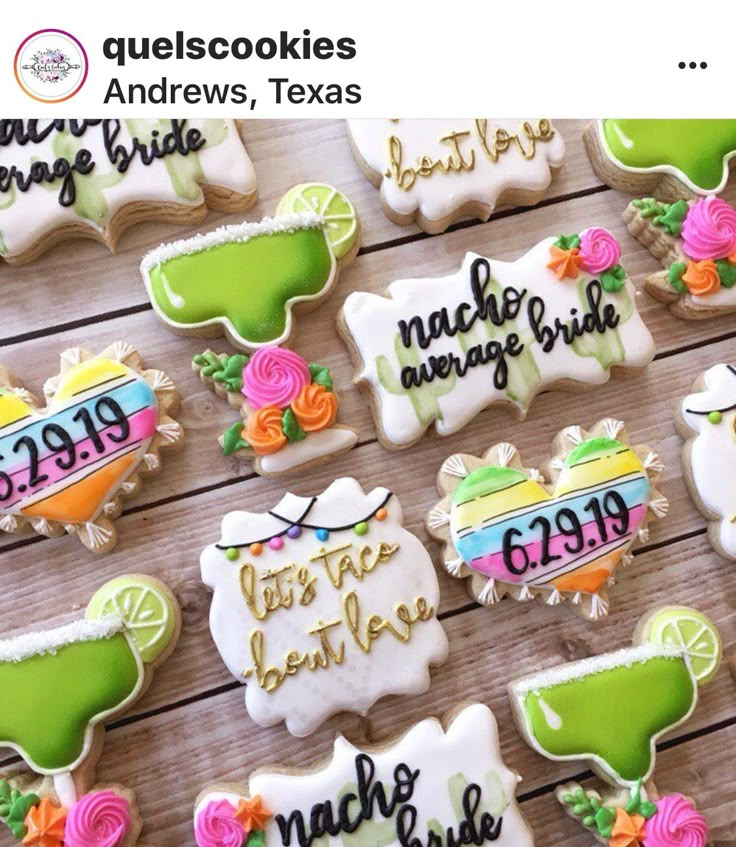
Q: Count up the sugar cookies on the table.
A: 12